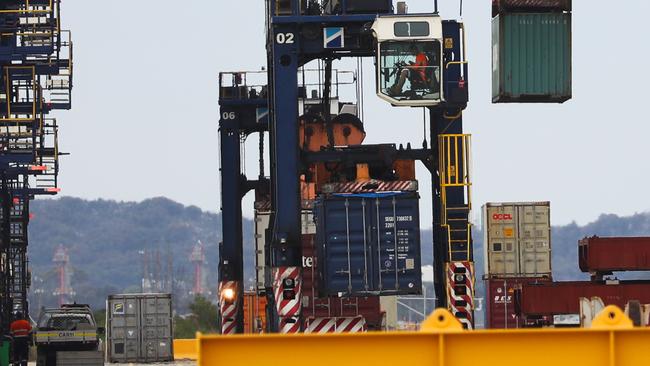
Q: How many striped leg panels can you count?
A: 3